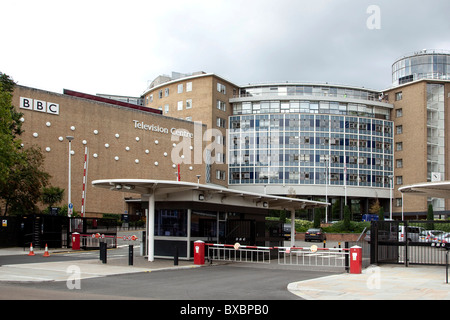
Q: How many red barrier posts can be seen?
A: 3